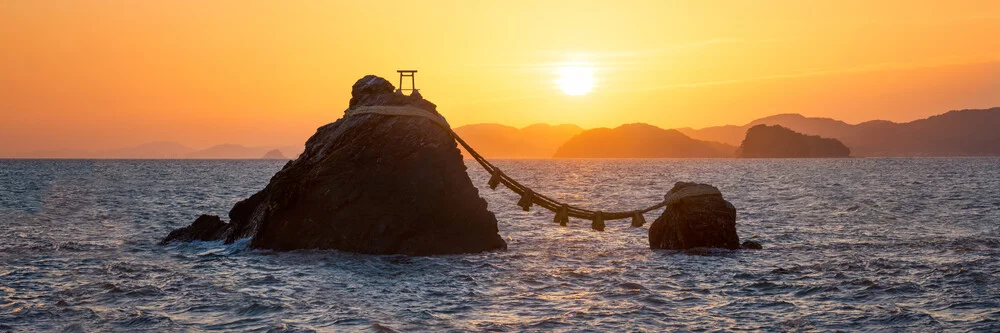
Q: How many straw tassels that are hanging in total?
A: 5